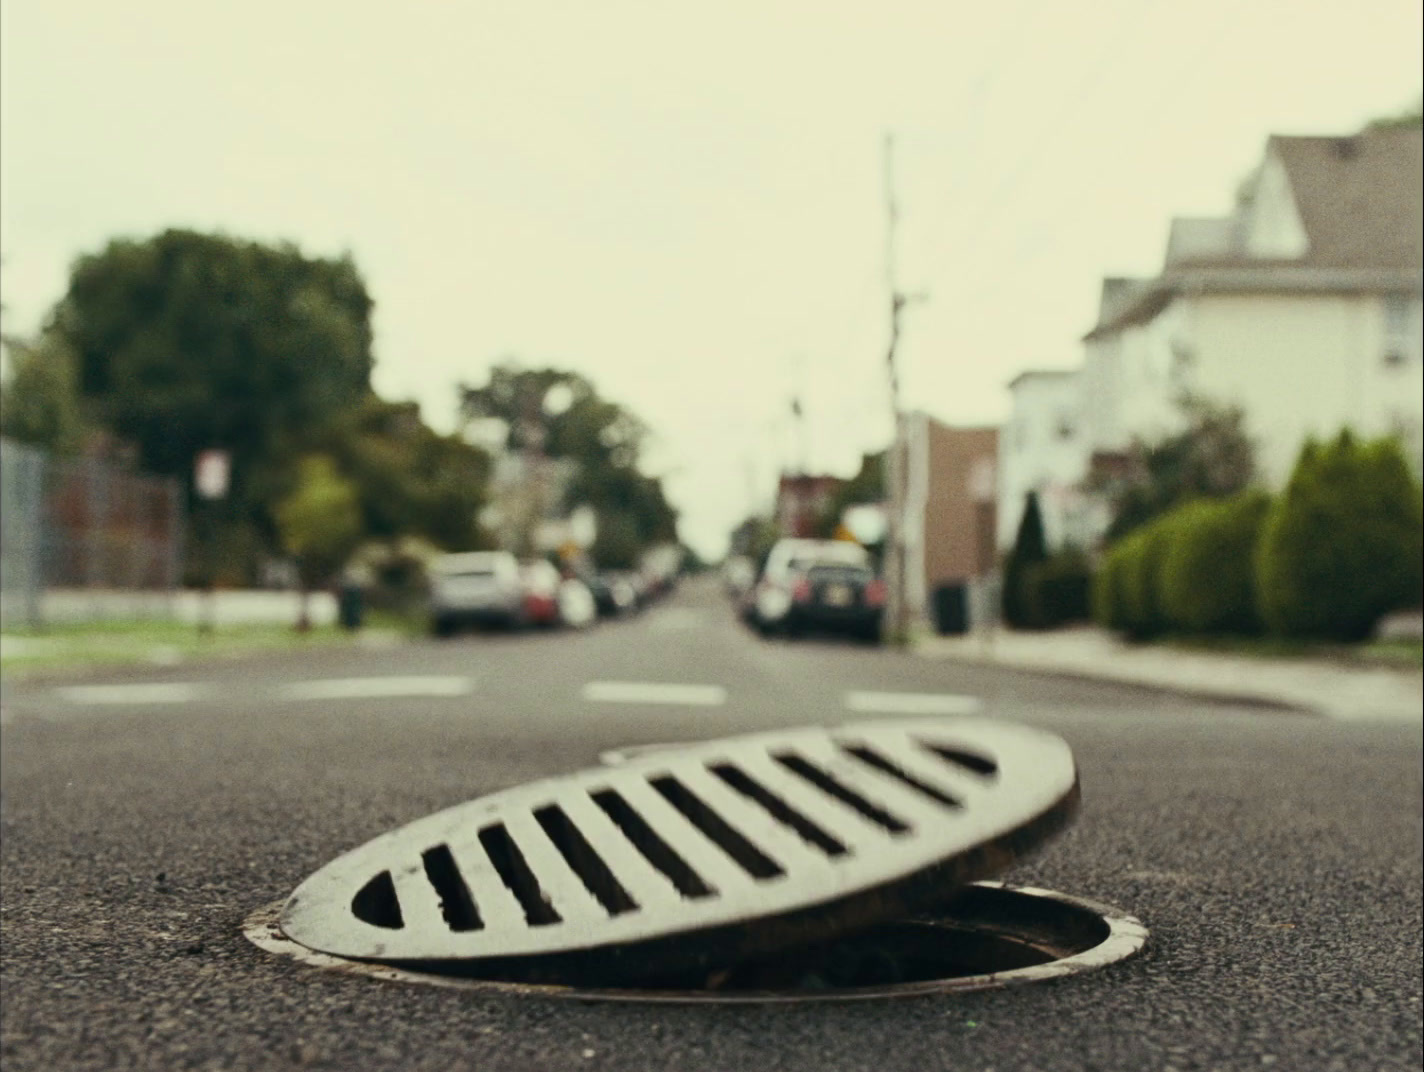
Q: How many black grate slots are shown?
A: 10